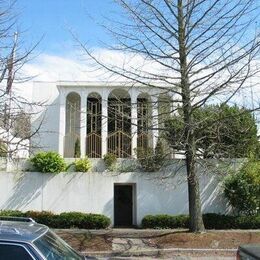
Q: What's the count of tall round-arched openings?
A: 5